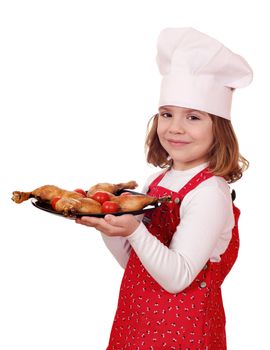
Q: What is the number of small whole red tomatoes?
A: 4